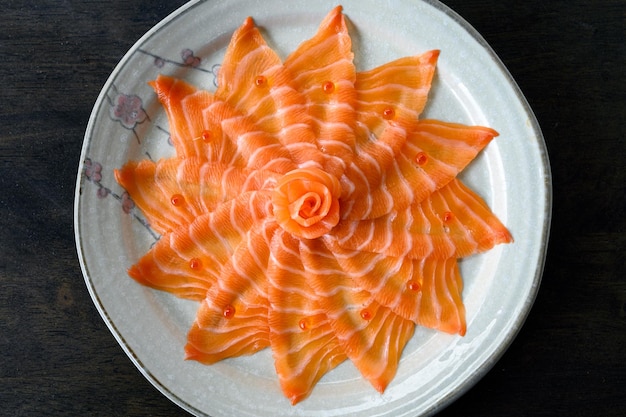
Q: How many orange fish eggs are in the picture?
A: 12